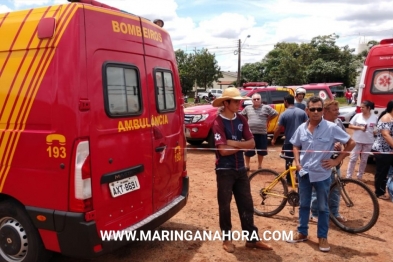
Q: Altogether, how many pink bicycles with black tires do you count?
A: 0